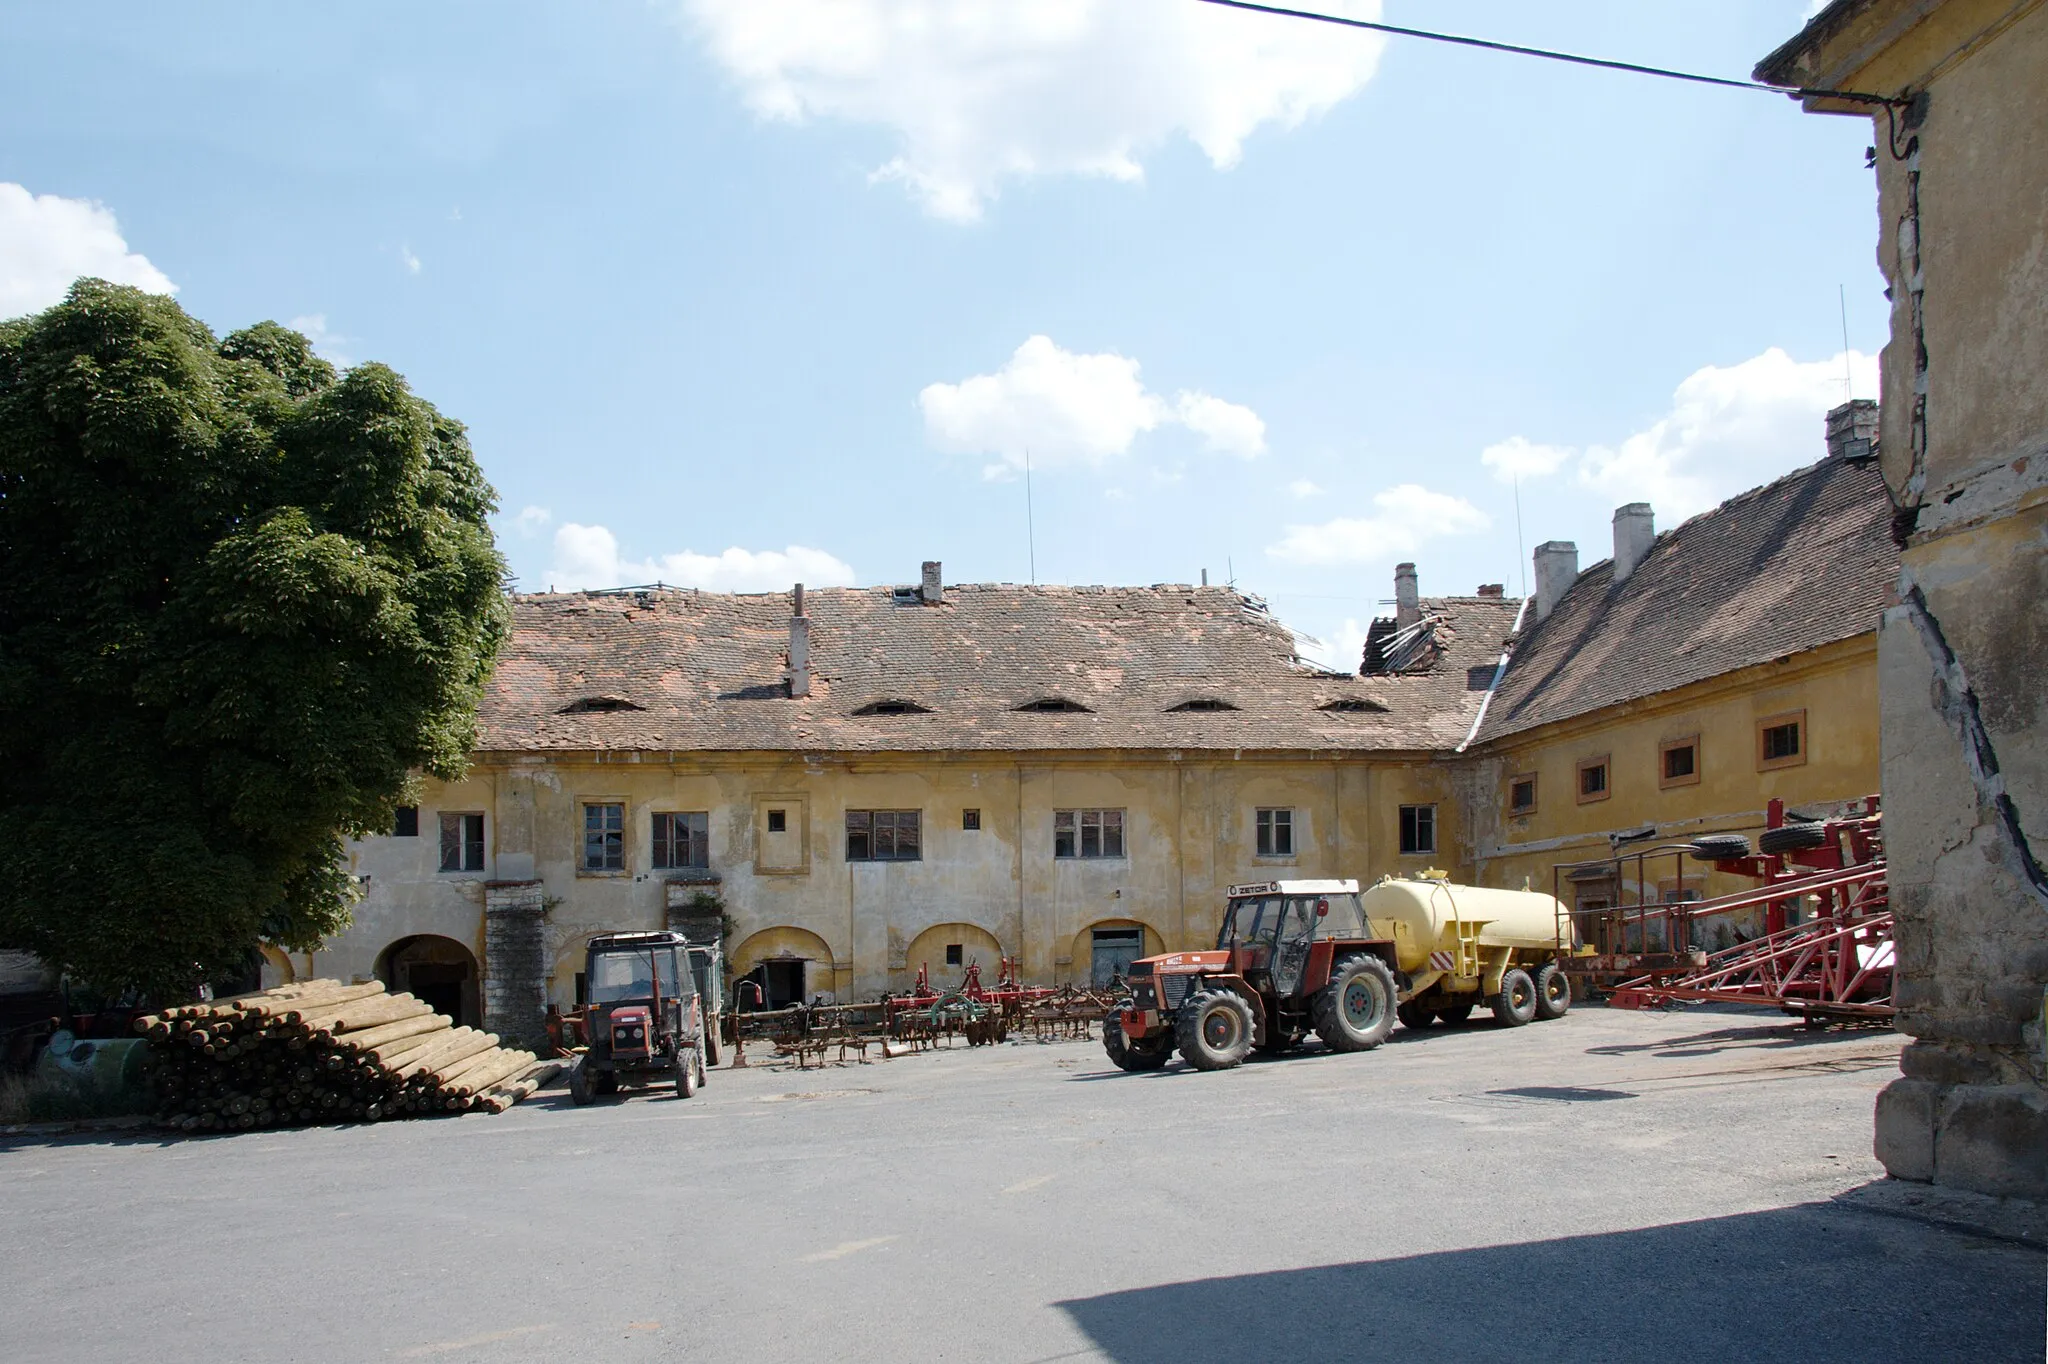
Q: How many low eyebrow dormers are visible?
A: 5